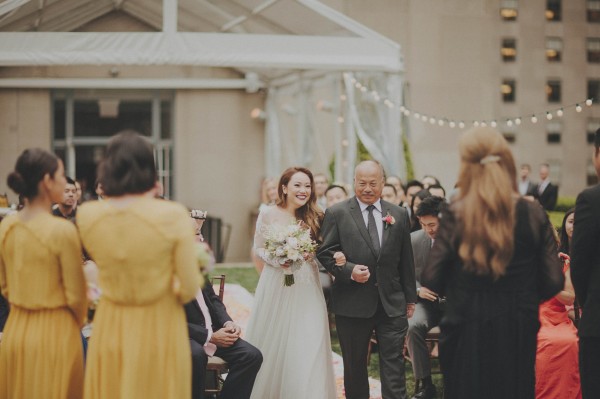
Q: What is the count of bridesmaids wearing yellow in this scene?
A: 2